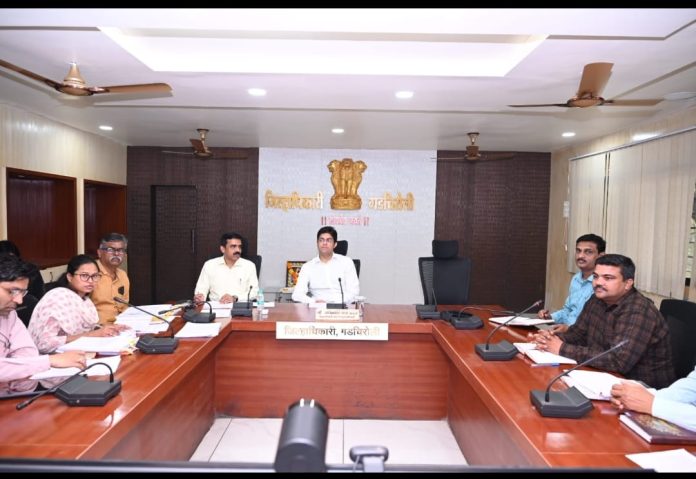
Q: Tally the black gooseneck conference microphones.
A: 9